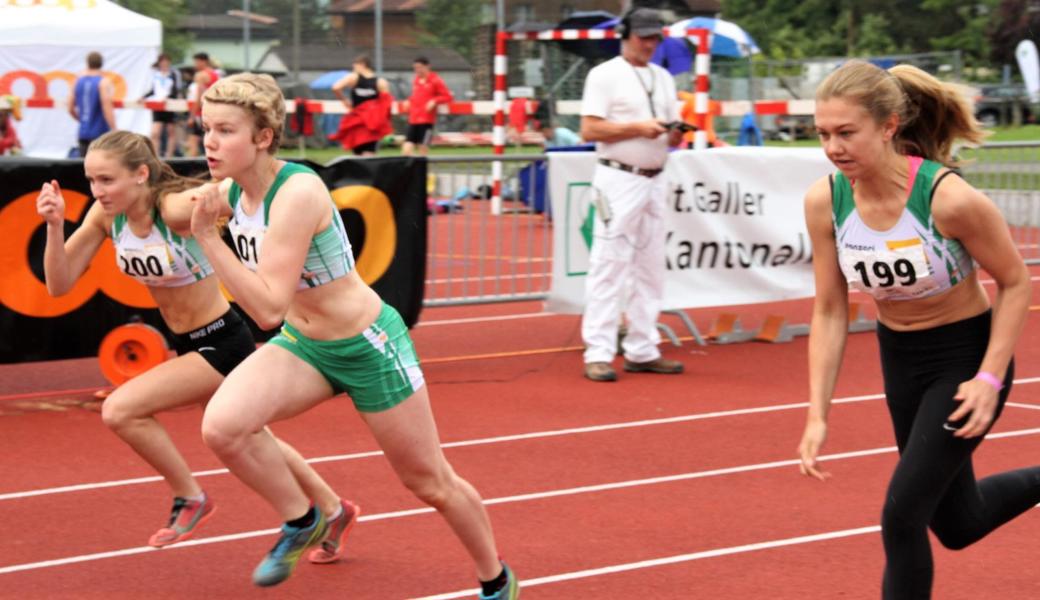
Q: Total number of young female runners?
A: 3